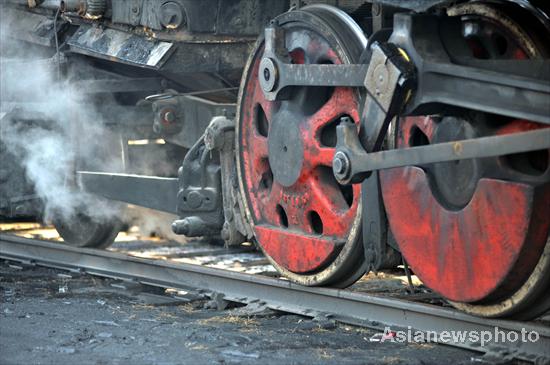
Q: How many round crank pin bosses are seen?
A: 2